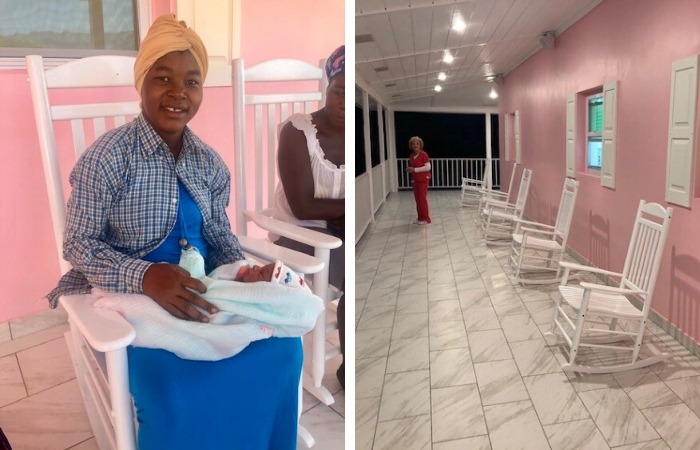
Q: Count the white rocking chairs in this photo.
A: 7